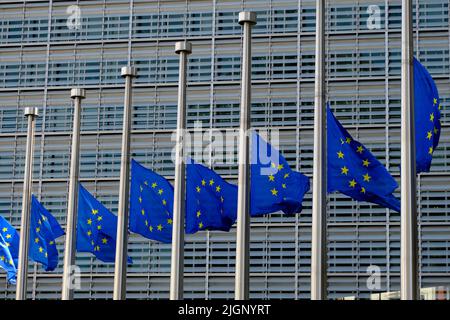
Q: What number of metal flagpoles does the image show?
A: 7